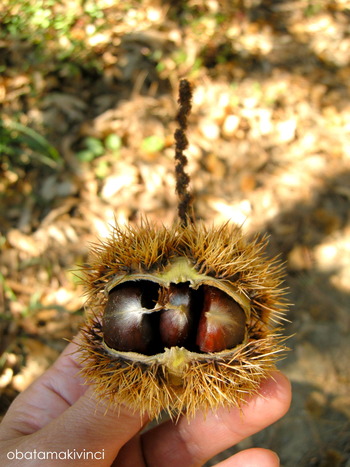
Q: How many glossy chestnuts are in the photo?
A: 3